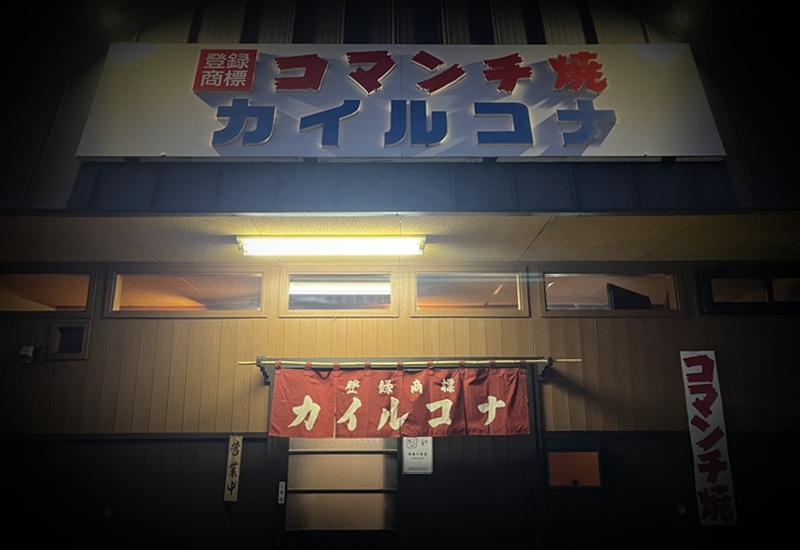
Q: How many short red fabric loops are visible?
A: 9